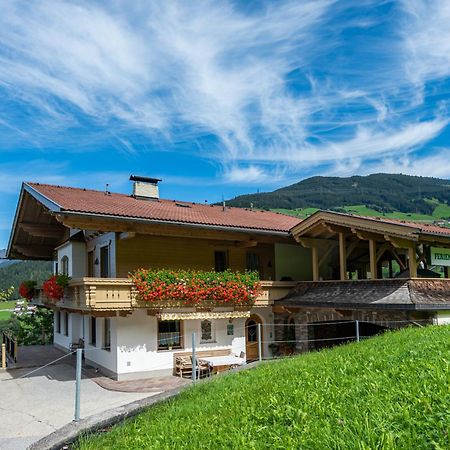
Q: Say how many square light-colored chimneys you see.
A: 1